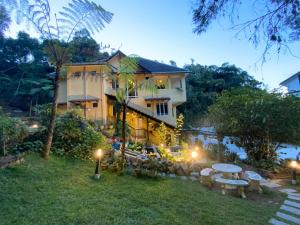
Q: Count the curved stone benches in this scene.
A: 3